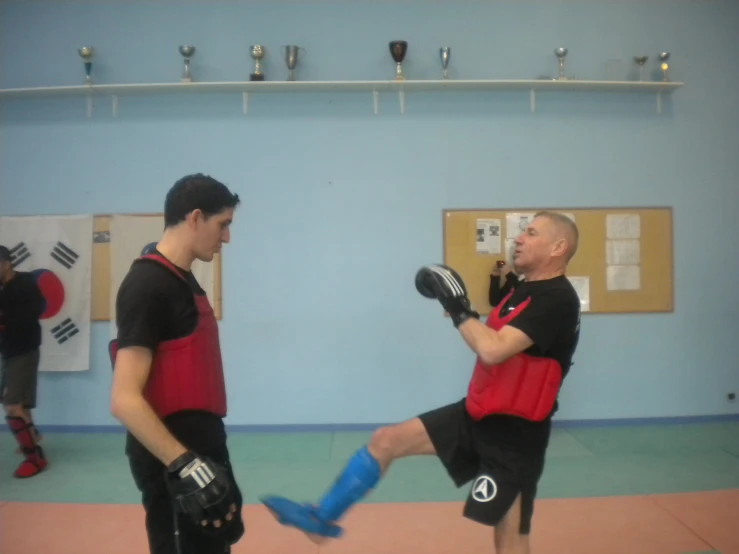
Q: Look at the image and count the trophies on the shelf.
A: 9